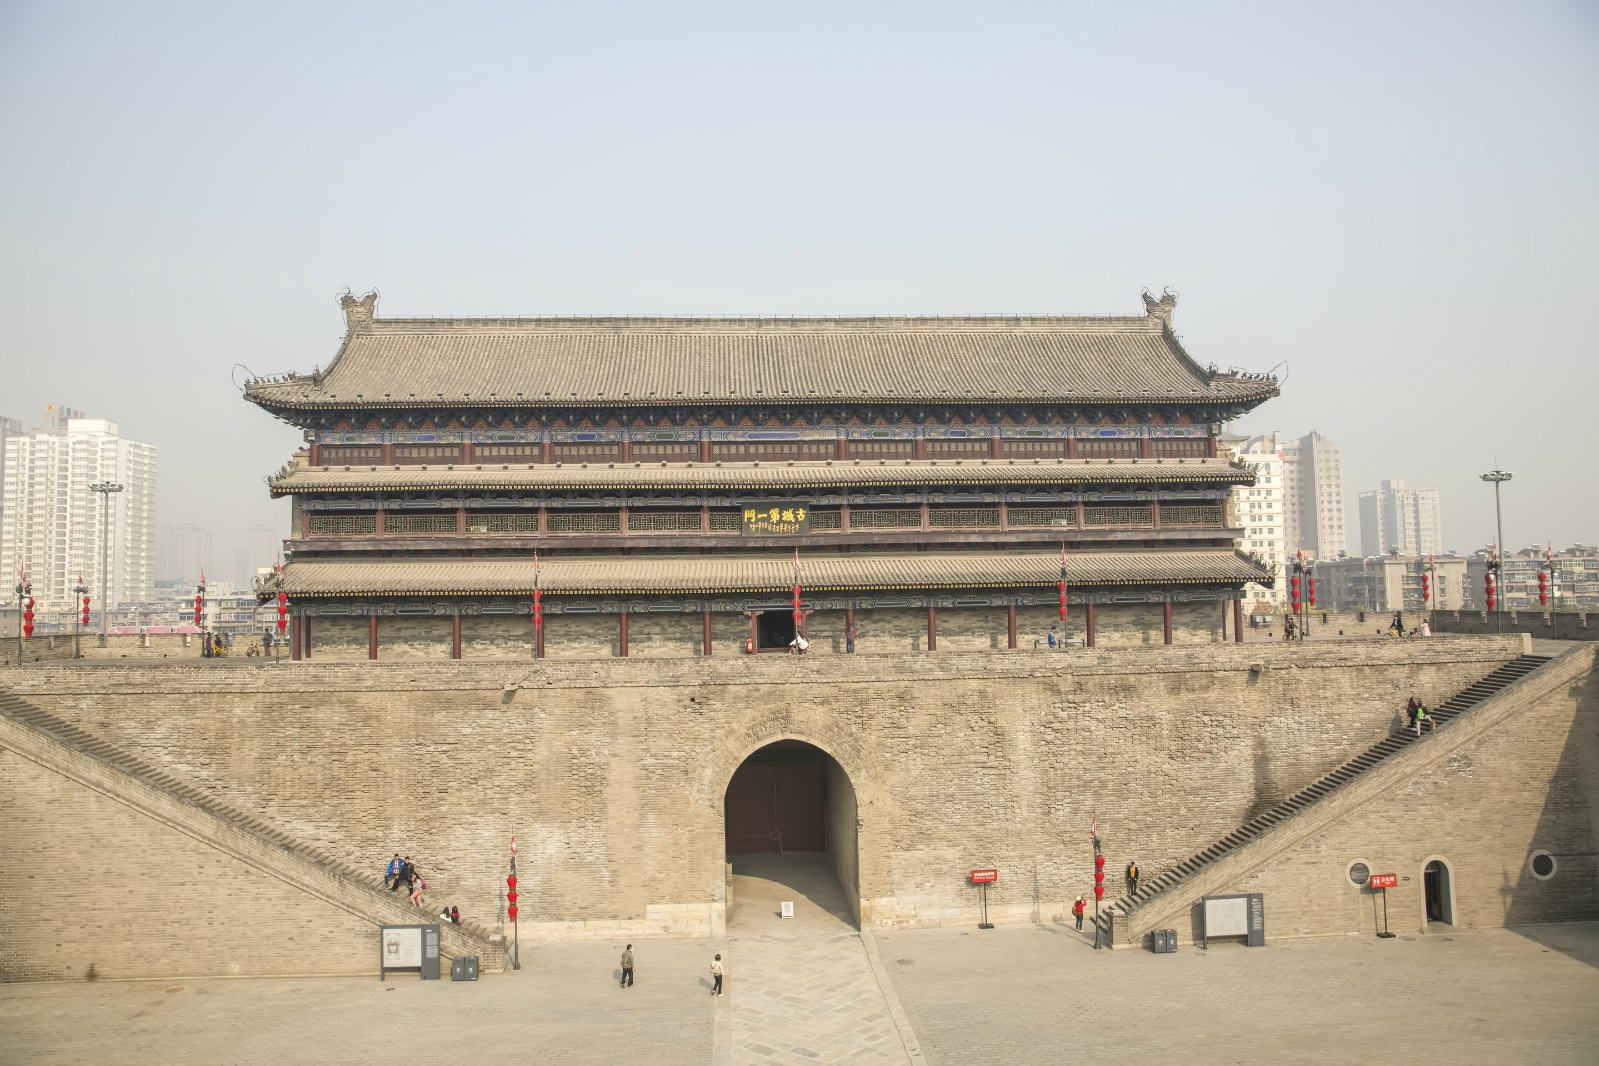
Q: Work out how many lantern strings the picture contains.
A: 14